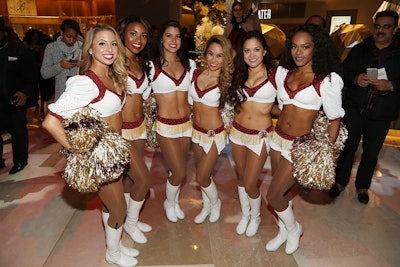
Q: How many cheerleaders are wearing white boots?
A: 6